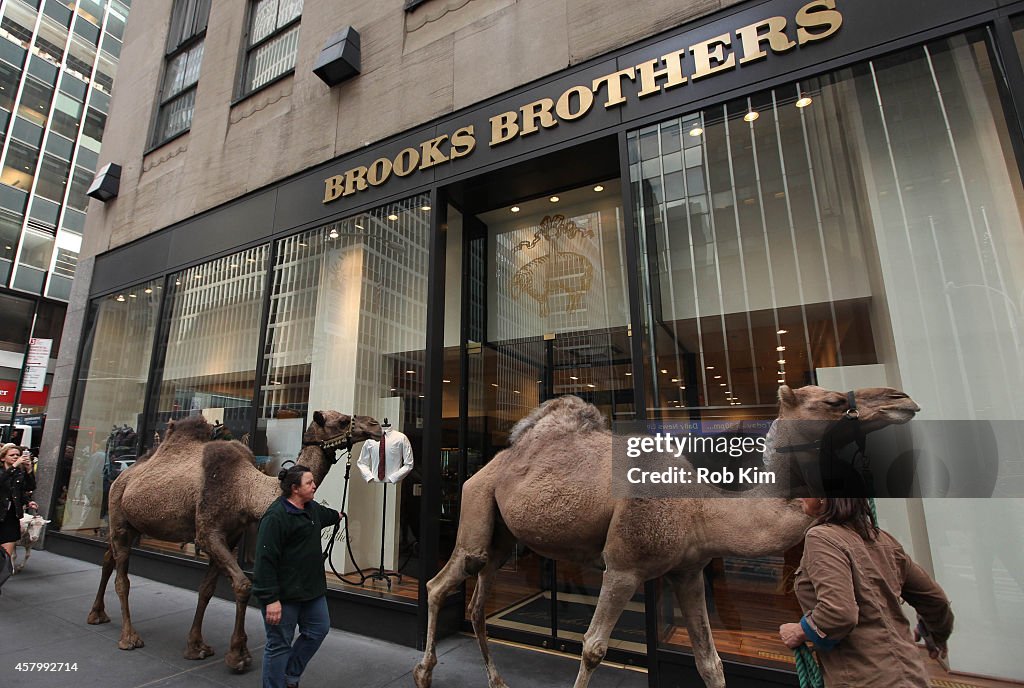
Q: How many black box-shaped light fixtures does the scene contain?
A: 2